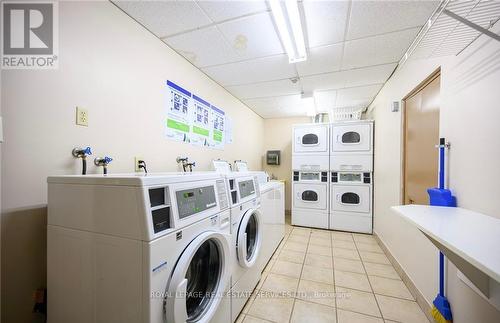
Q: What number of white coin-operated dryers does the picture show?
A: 4